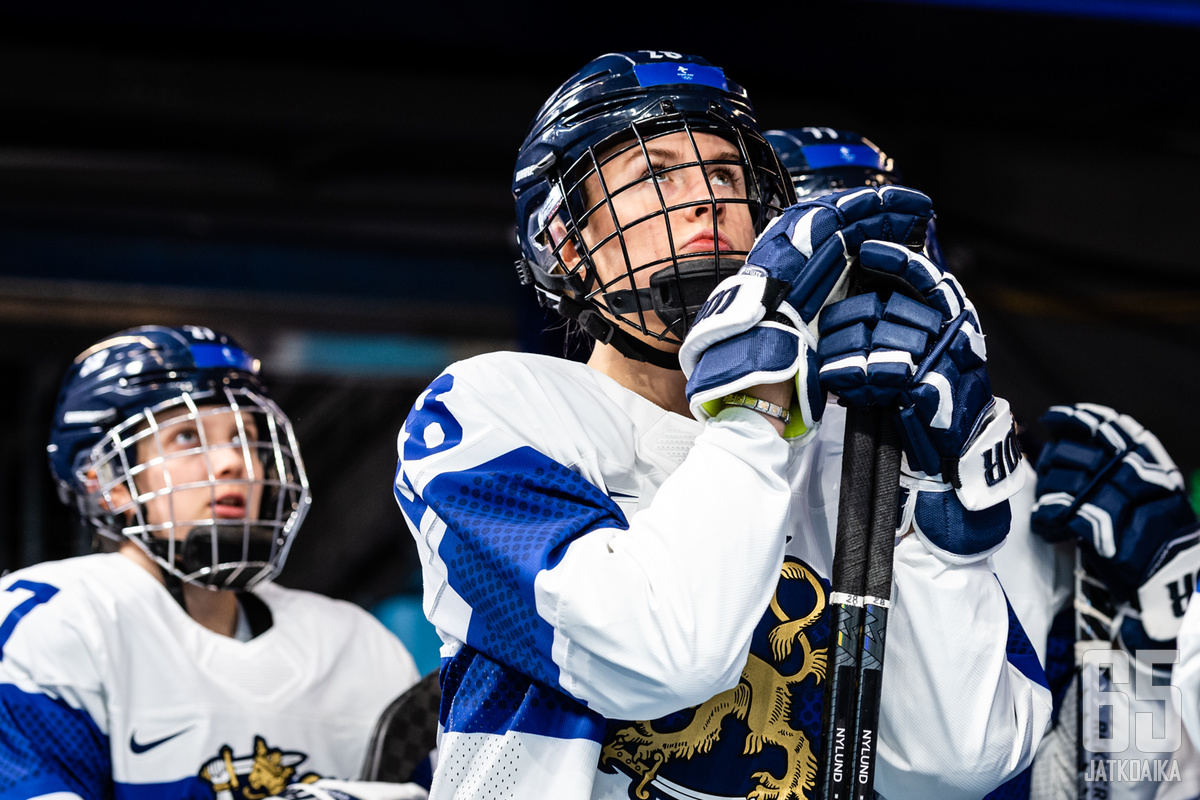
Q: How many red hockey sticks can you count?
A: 0